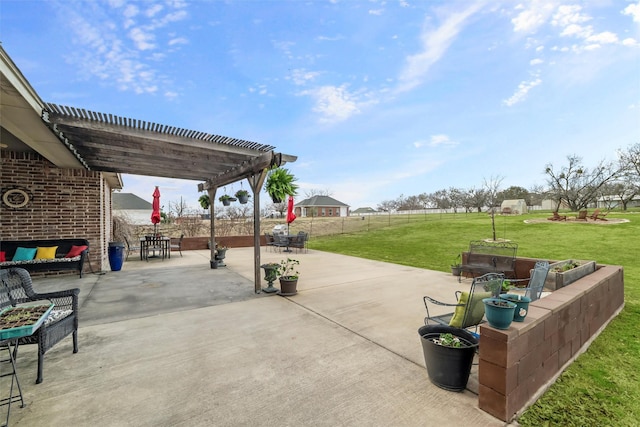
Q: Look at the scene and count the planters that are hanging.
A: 4